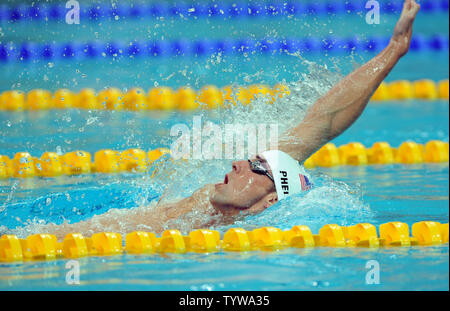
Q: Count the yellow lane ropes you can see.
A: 3